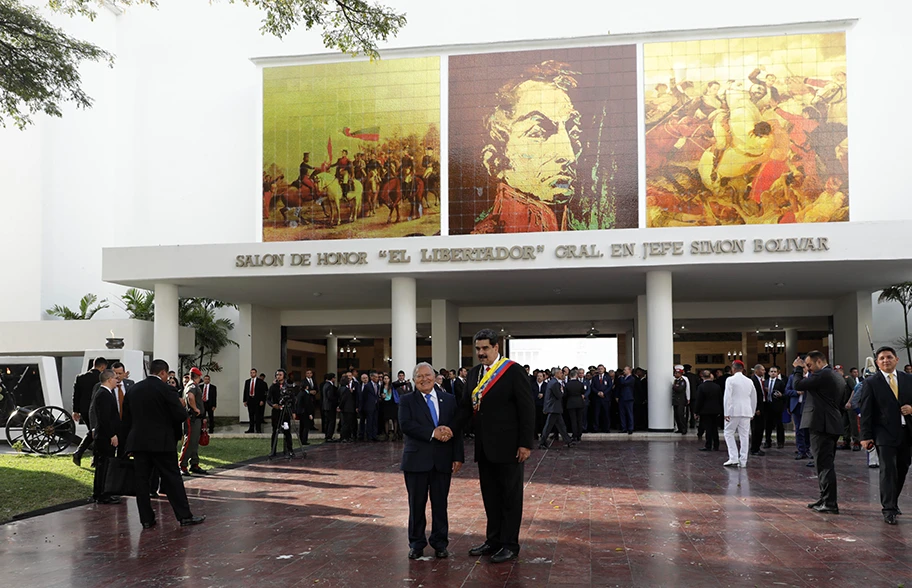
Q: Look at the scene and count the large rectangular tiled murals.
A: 3